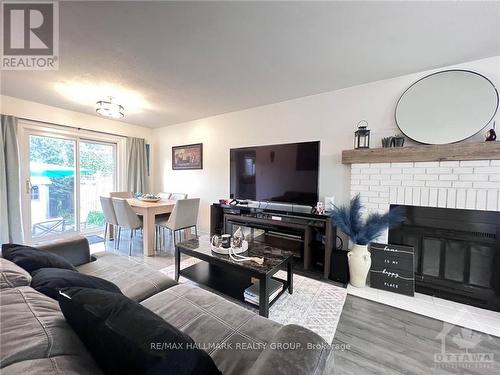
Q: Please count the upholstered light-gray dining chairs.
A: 6